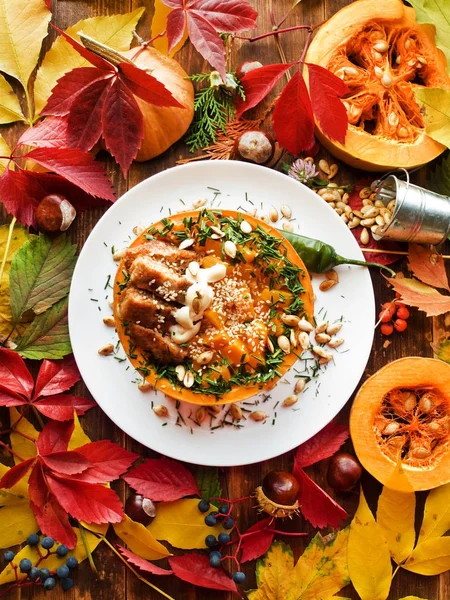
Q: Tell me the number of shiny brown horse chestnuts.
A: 6